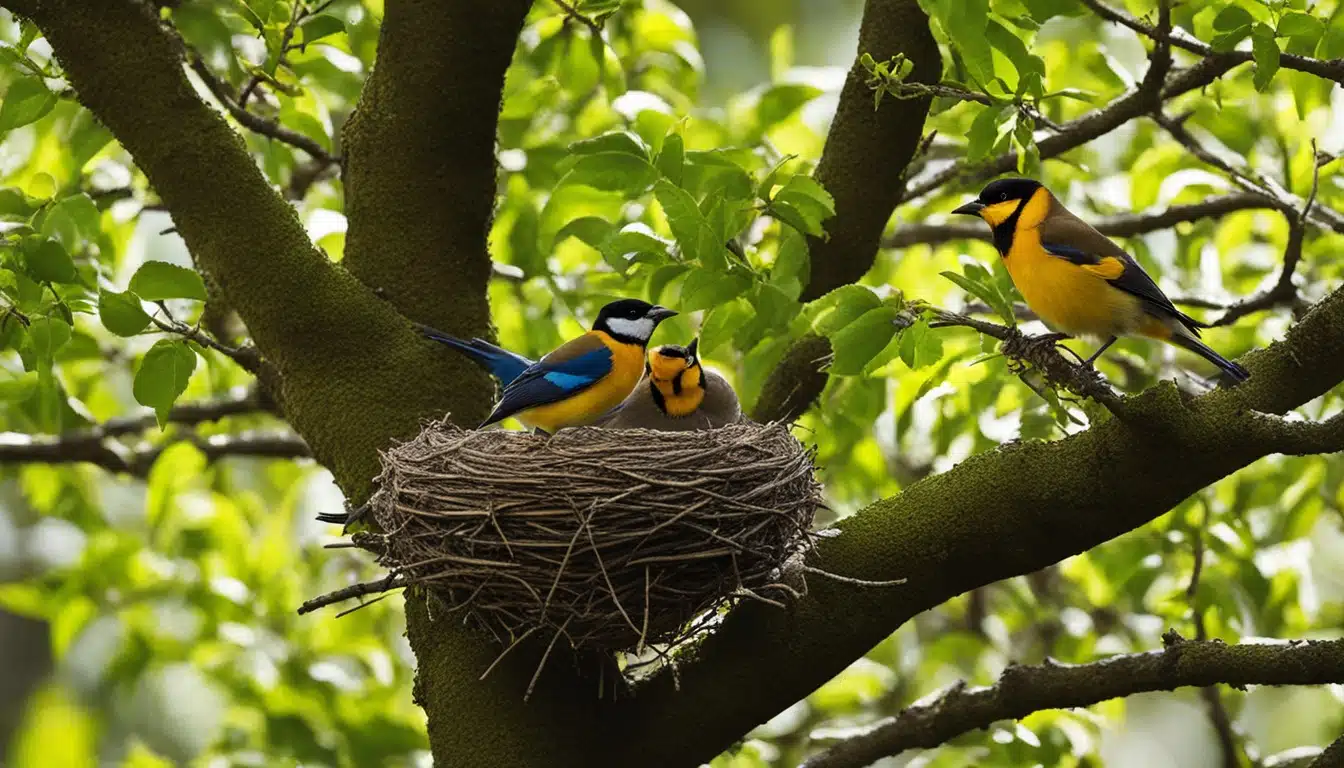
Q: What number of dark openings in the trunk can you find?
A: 0